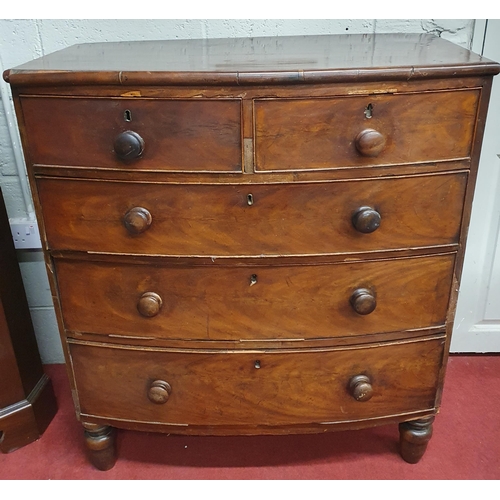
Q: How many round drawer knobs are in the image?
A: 8